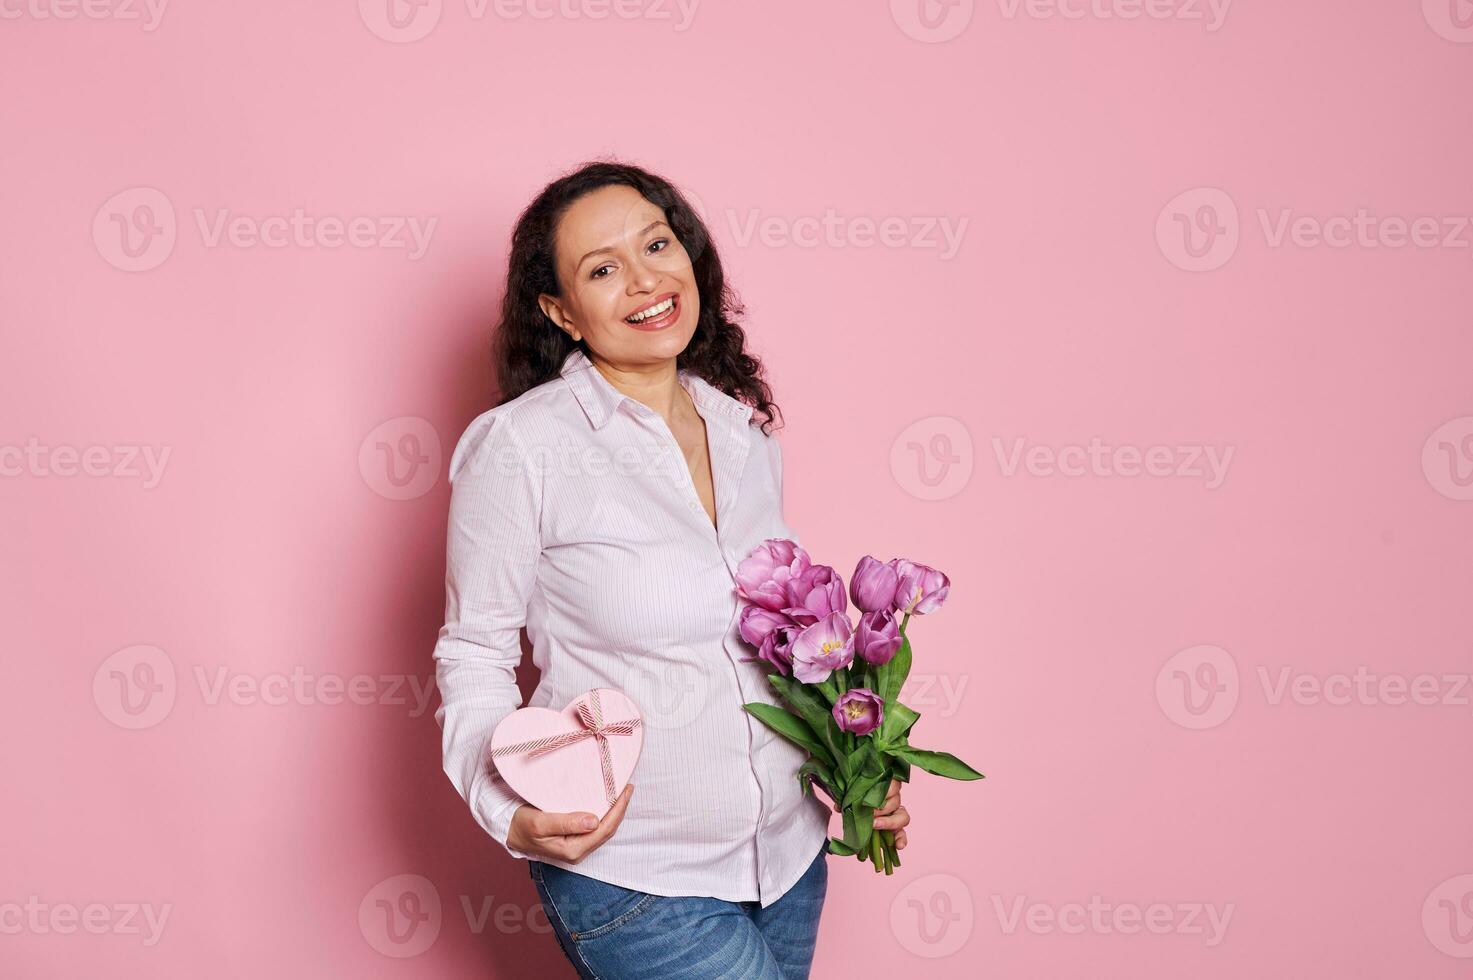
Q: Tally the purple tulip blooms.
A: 9